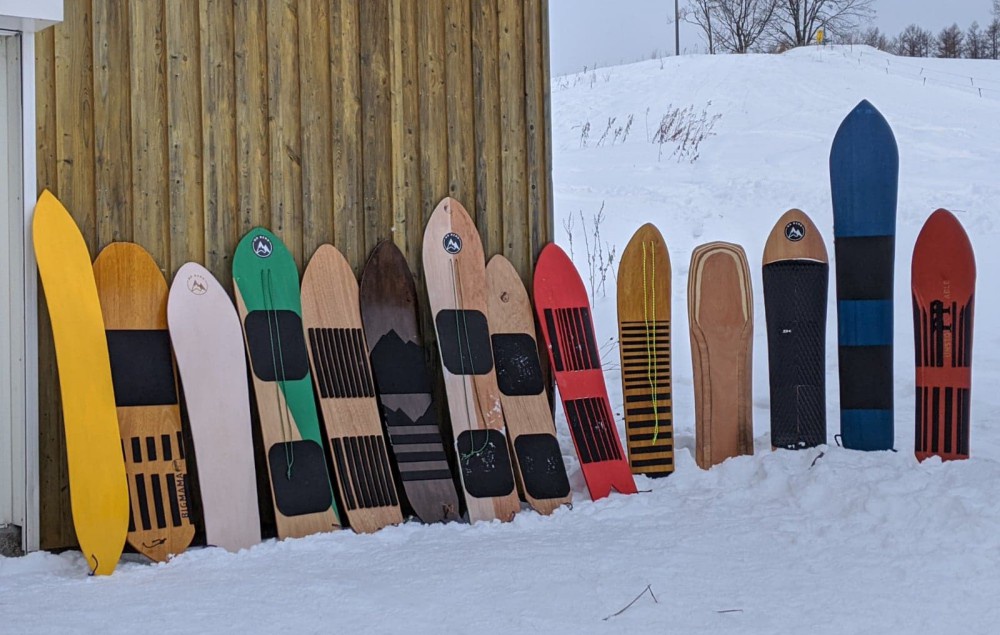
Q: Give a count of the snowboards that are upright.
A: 14